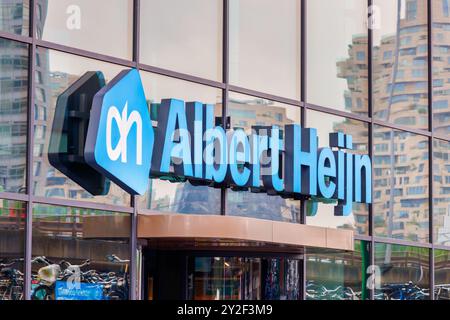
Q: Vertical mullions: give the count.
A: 6